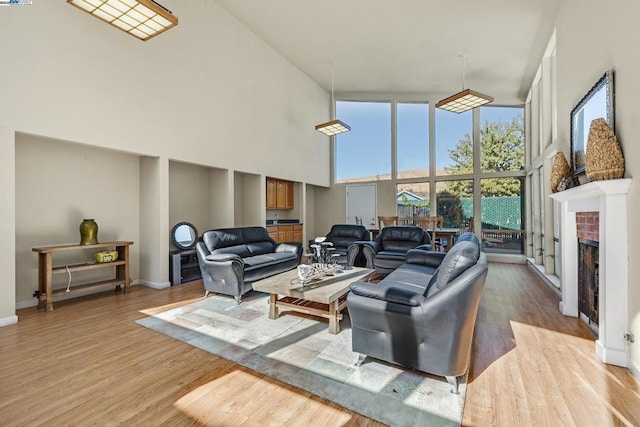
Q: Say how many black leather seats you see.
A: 4